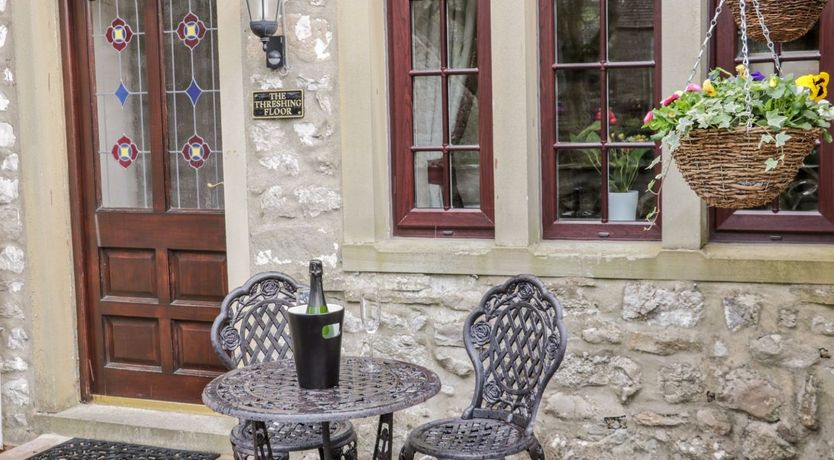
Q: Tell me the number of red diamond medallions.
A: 4